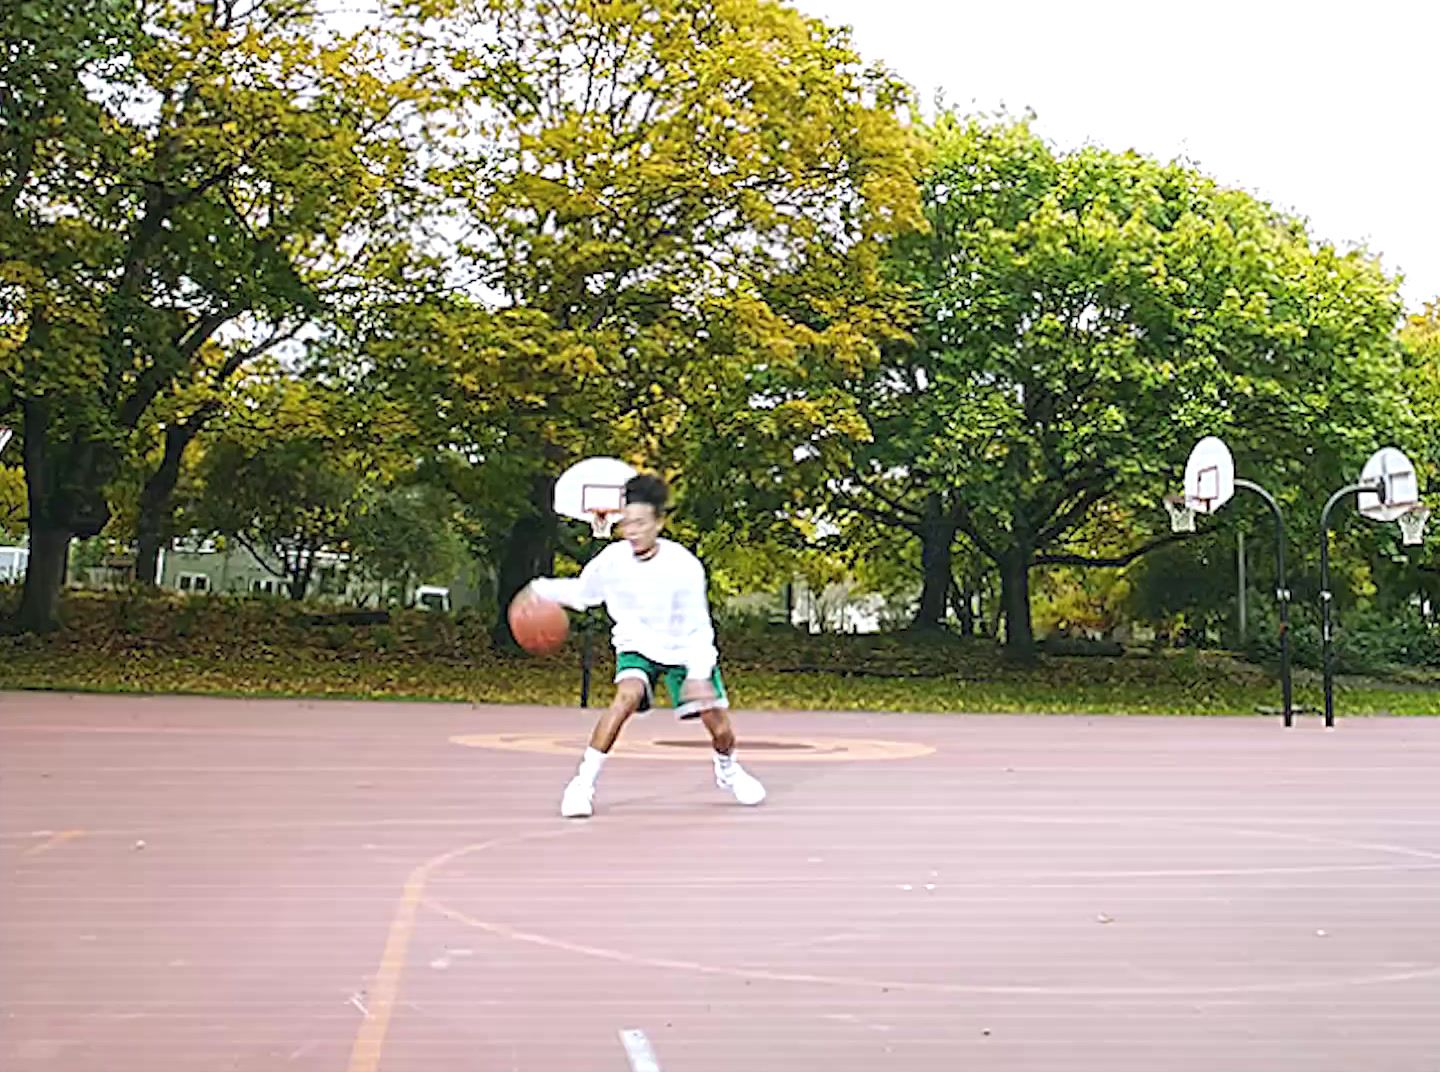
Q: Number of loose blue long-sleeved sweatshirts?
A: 0